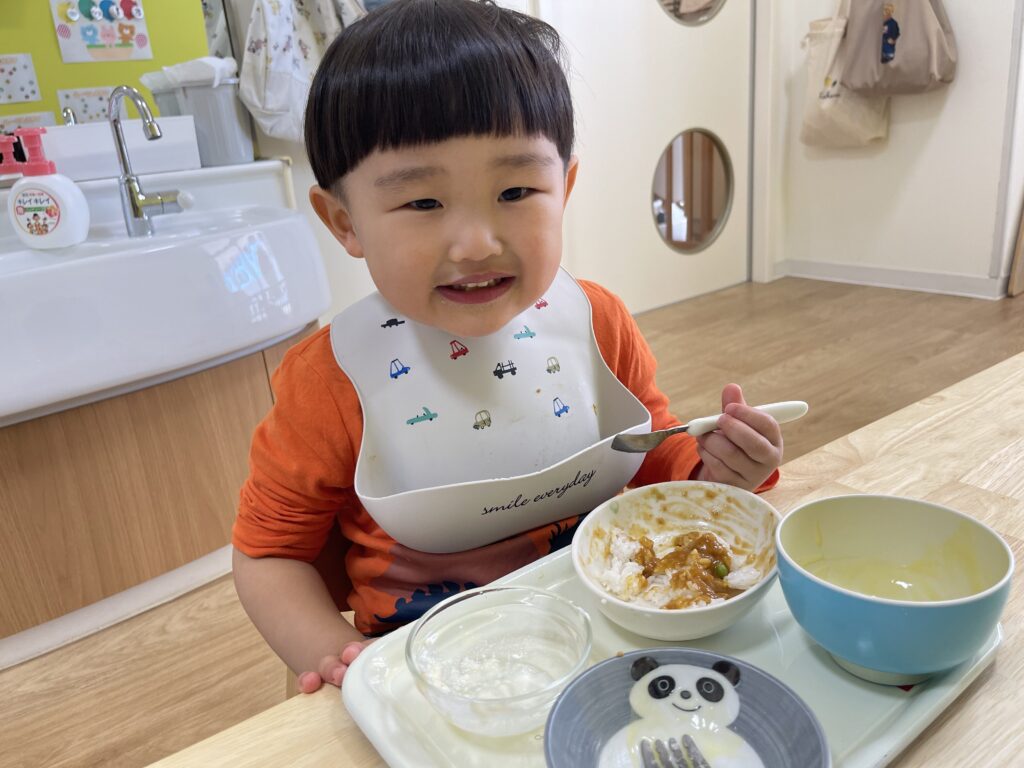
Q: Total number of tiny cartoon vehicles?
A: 10